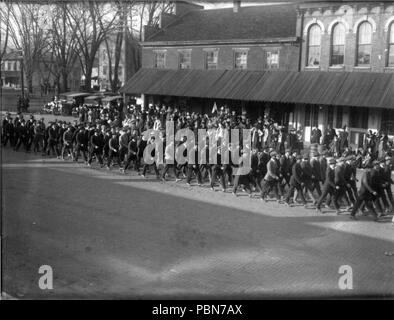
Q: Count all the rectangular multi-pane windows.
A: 5